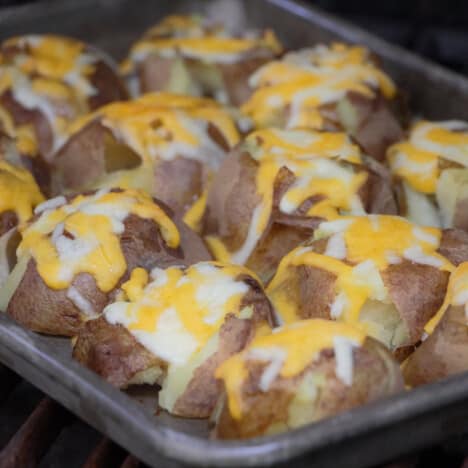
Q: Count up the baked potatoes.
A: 12